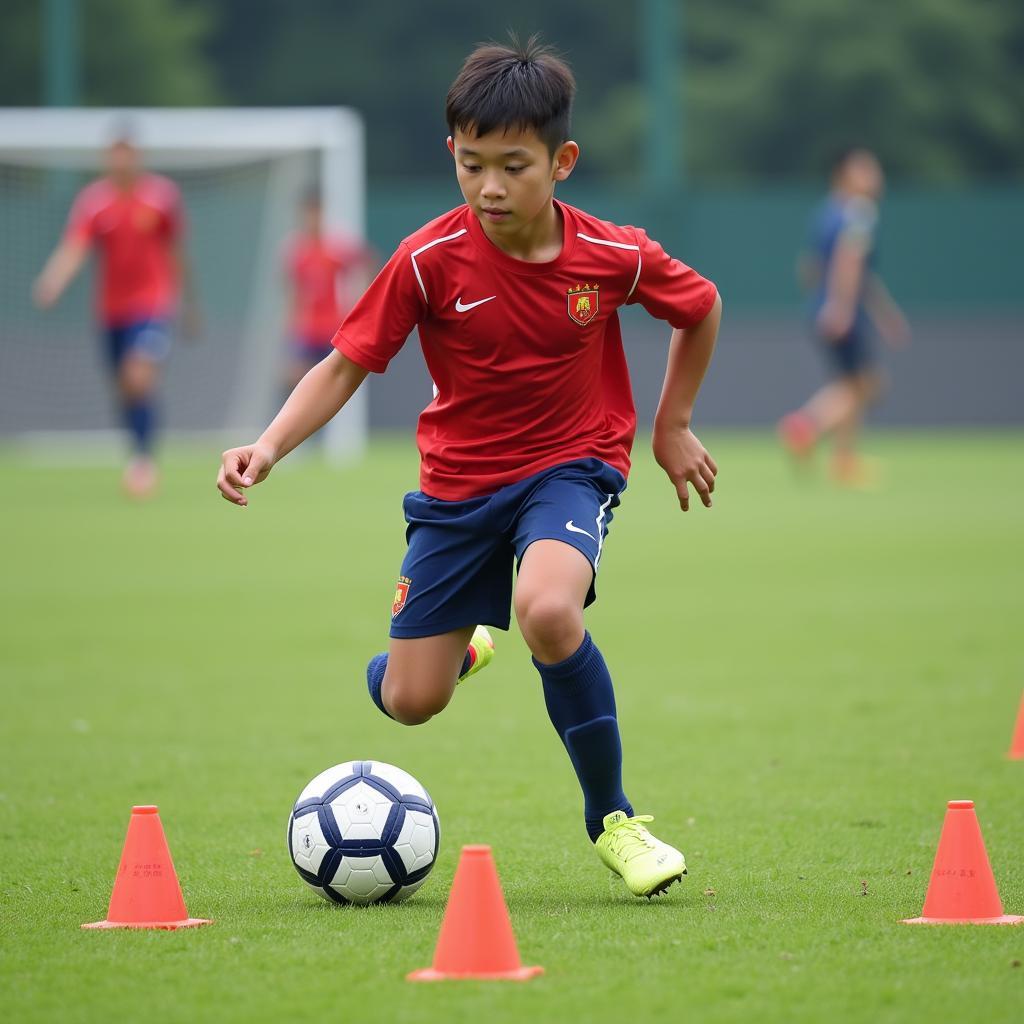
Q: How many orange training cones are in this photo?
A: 4